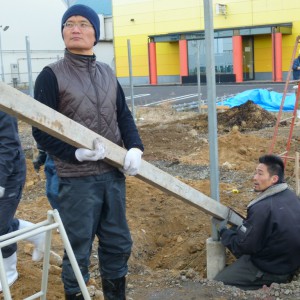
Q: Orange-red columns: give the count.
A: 4